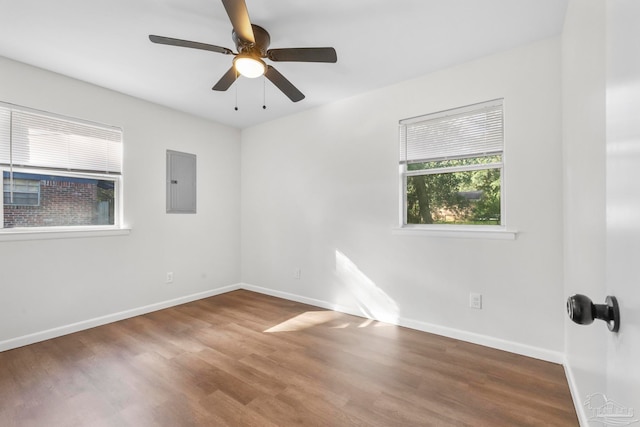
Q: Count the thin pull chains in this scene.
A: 2